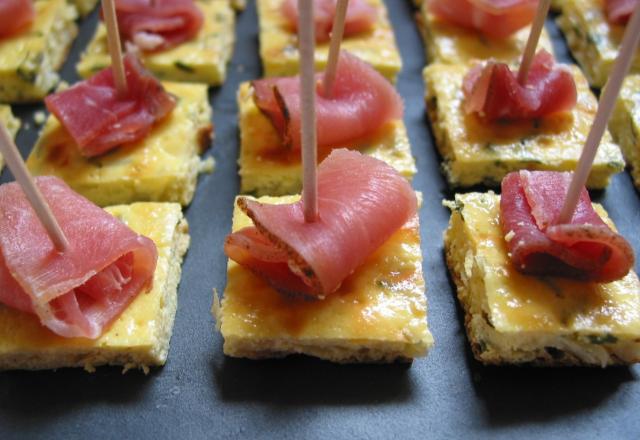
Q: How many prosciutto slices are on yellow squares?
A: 11